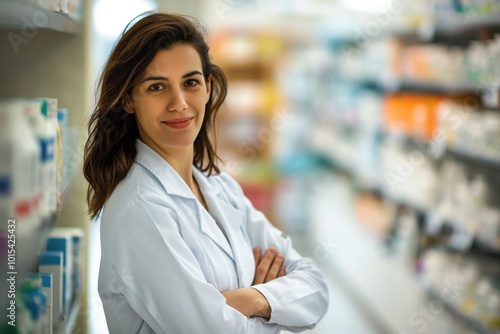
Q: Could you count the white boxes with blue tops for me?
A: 3